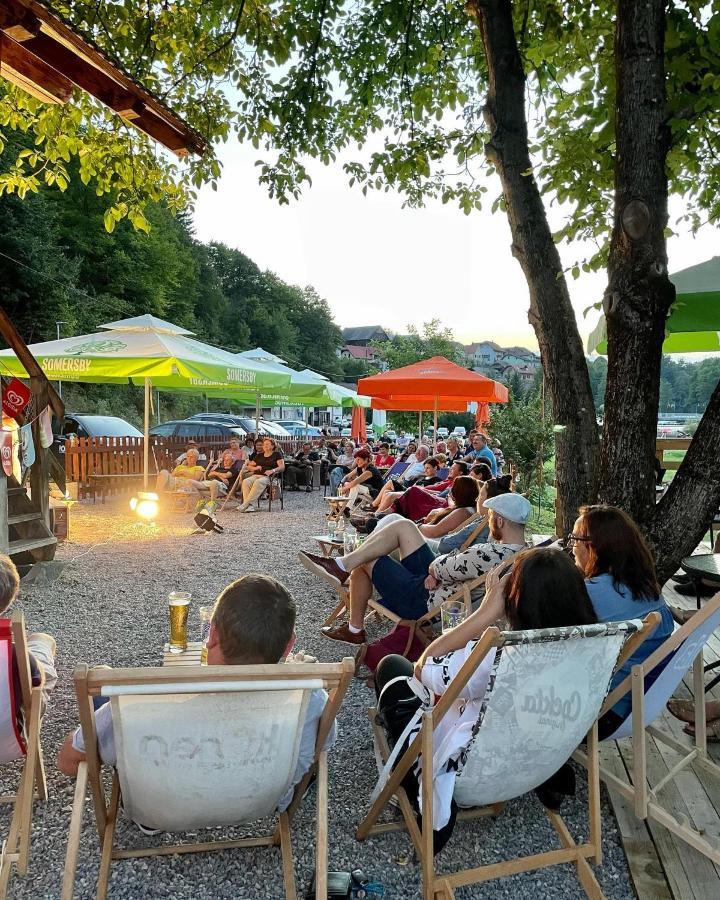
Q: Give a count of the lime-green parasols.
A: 4